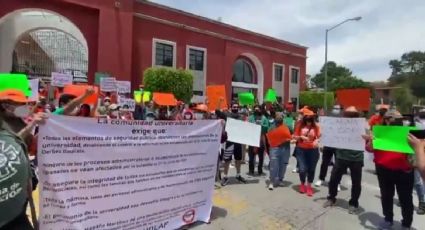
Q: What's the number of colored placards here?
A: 10